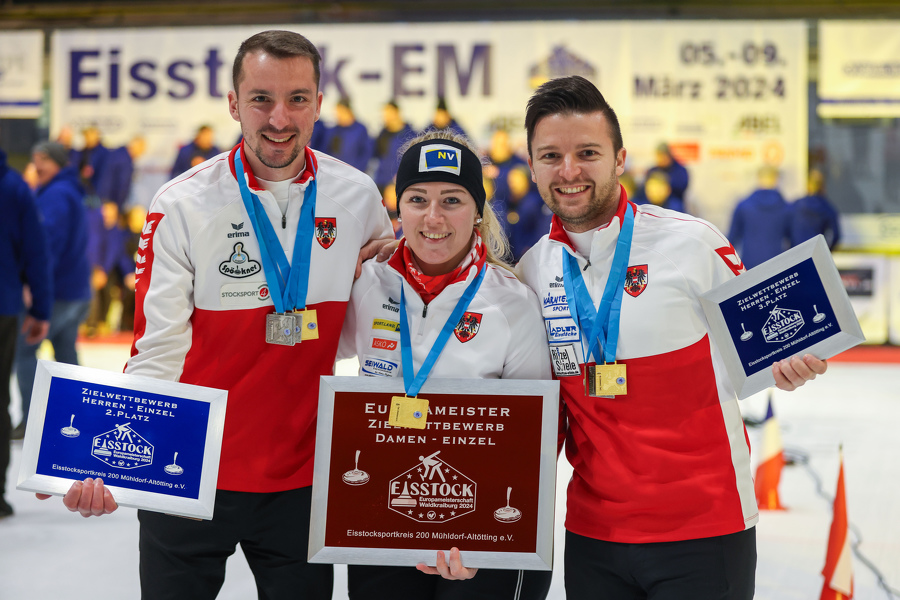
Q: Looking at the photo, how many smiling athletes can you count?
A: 3